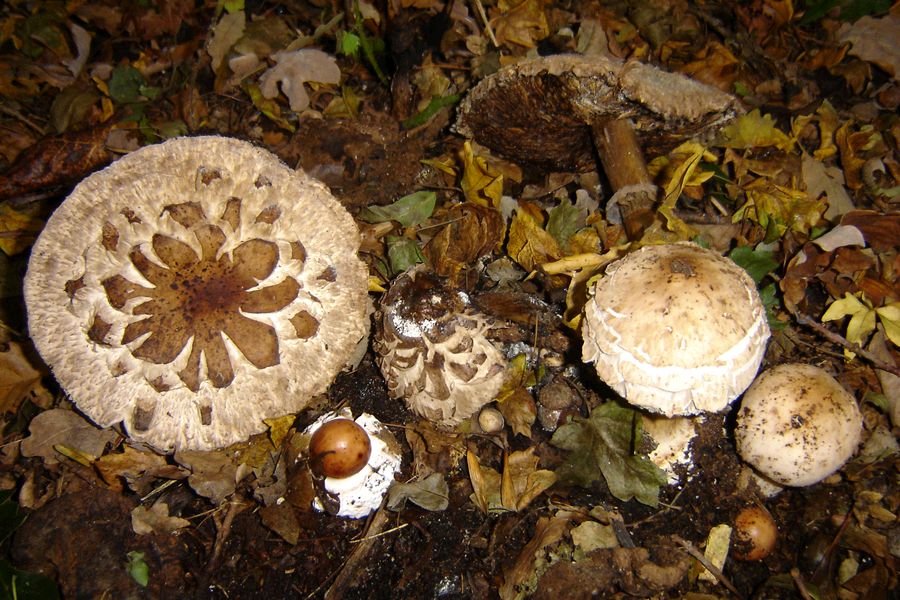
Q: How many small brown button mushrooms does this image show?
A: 2